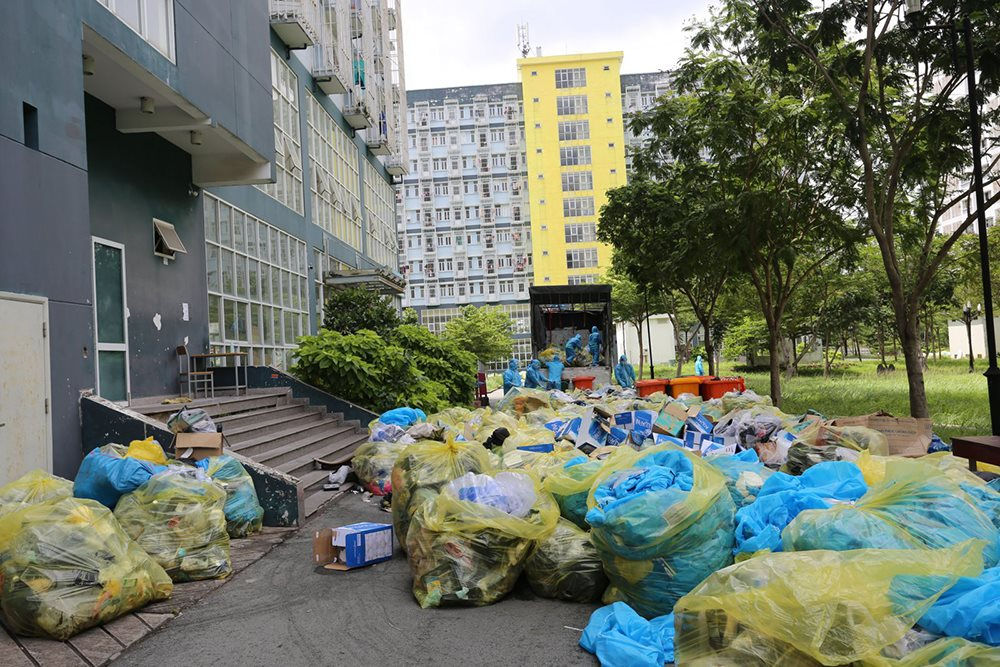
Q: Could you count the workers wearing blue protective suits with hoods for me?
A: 7